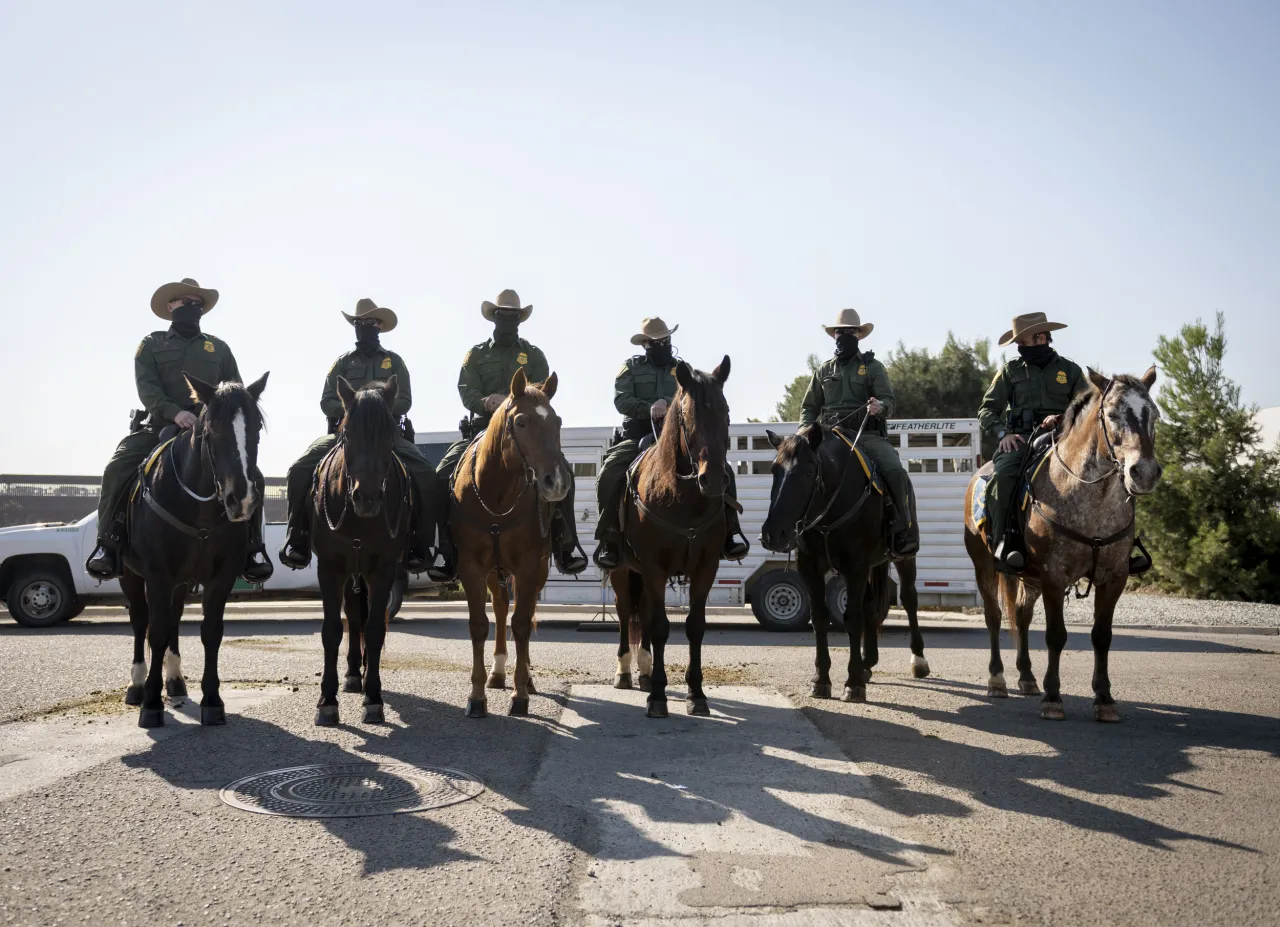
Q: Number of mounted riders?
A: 6